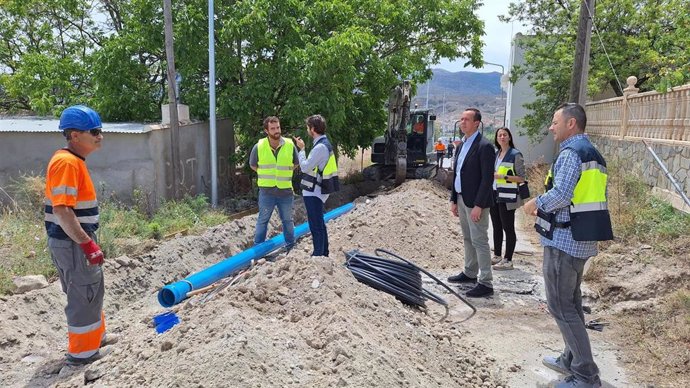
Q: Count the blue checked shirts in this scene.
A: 1